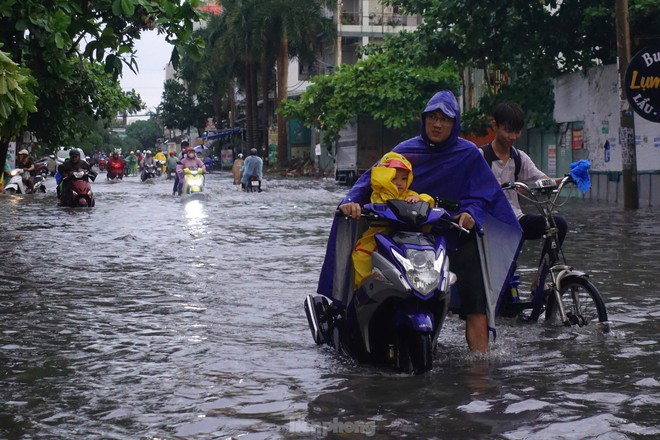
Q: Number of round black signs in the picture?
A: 1